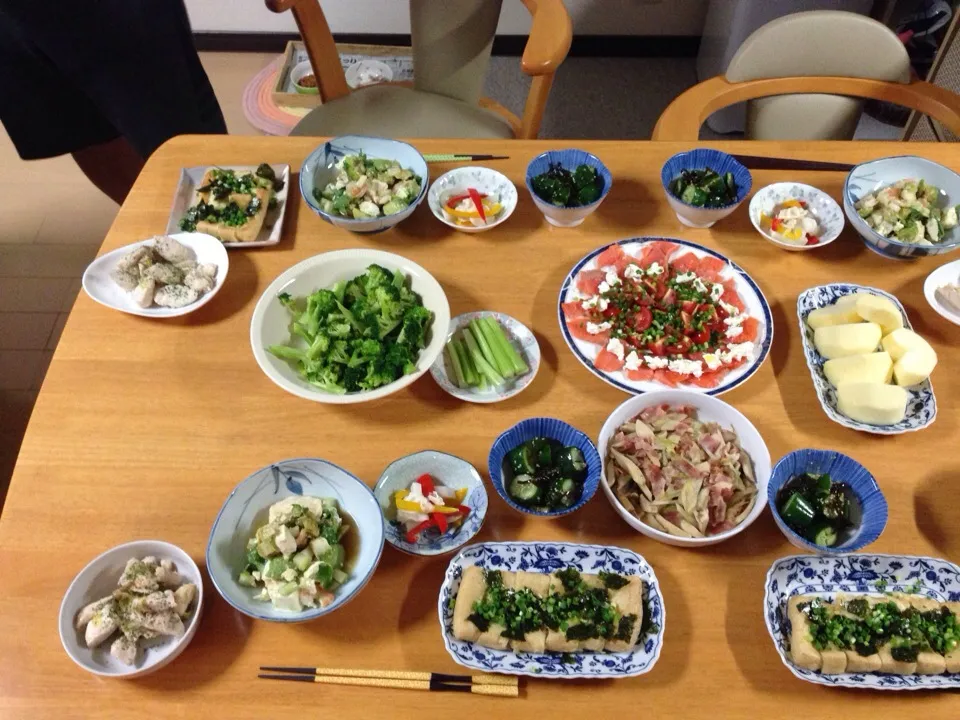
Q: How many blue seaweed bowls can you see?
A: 4